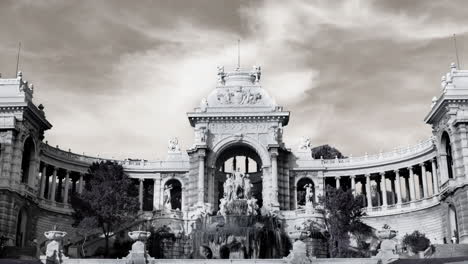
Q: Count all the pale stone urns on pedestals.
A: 4